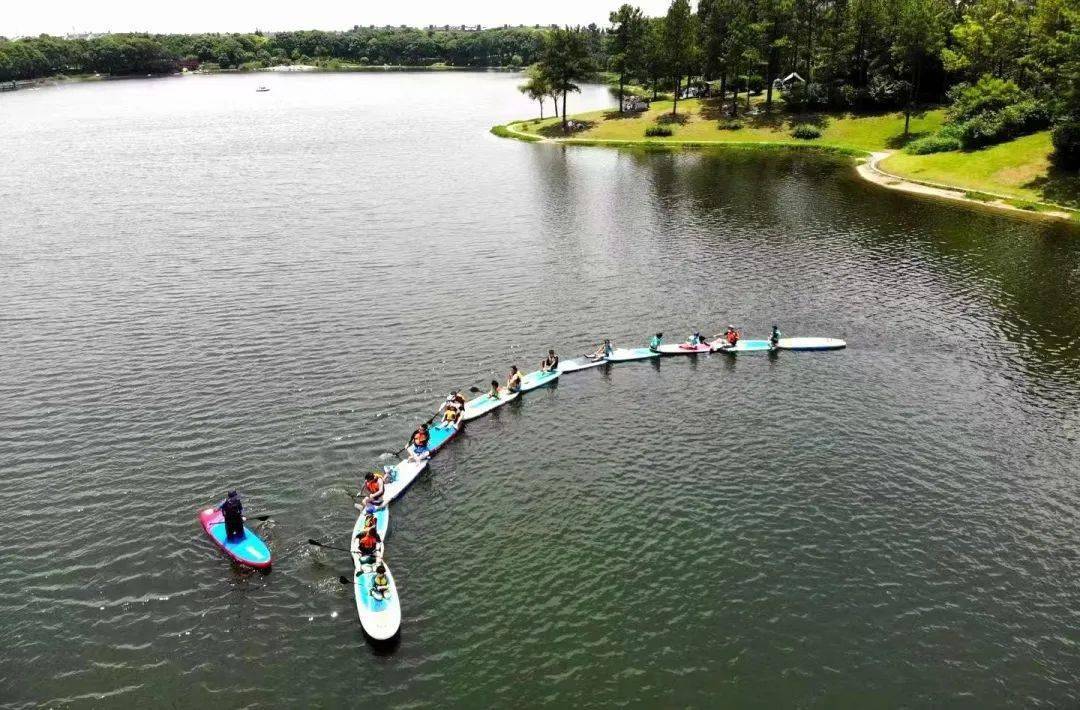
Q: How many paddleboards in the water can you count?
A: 12